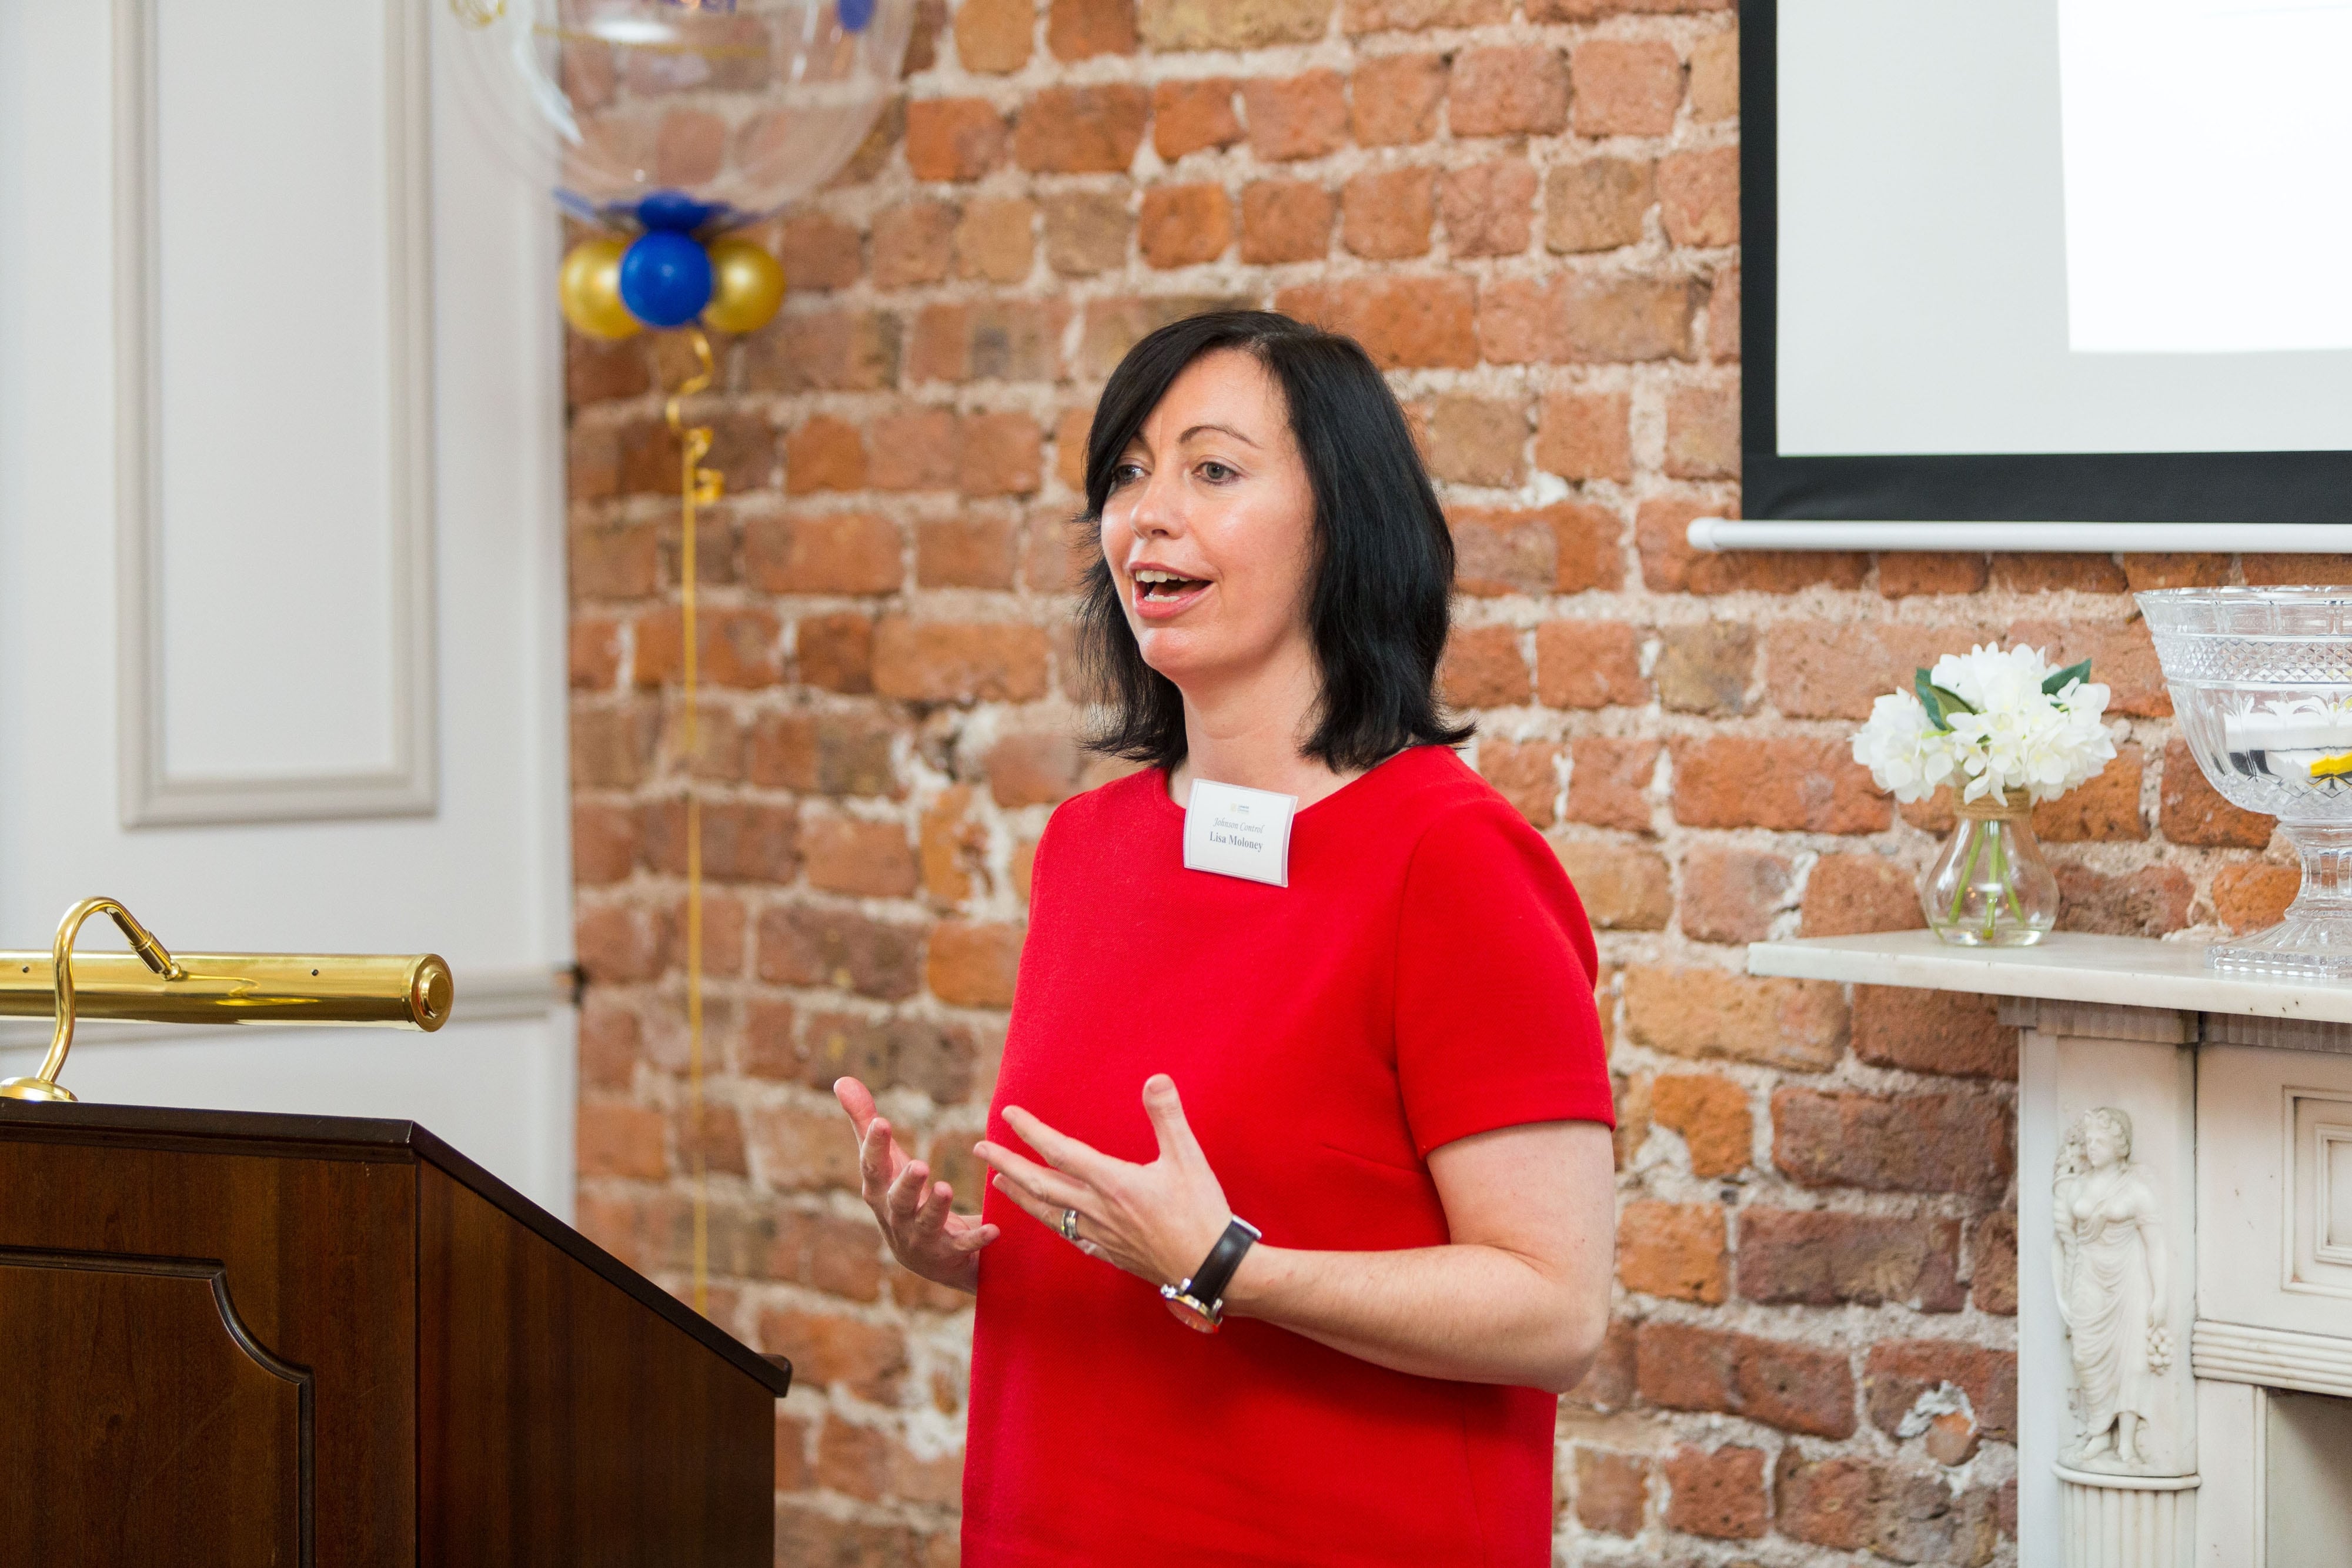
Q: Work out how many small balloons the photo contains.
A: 3